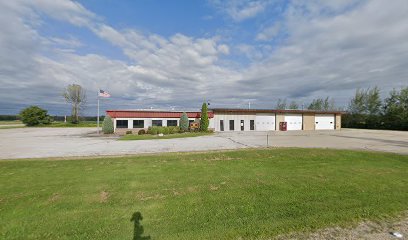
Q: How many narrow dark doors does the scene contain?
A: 4